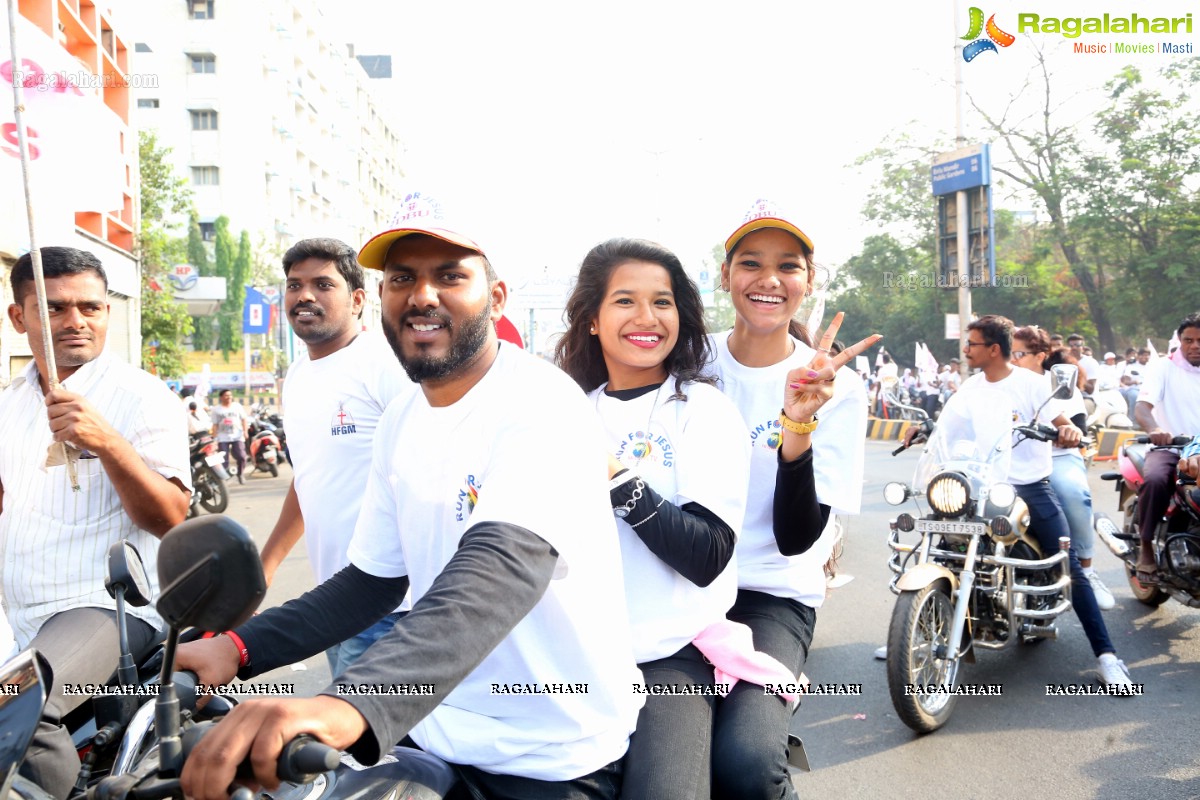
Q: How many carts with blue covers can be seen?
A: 0